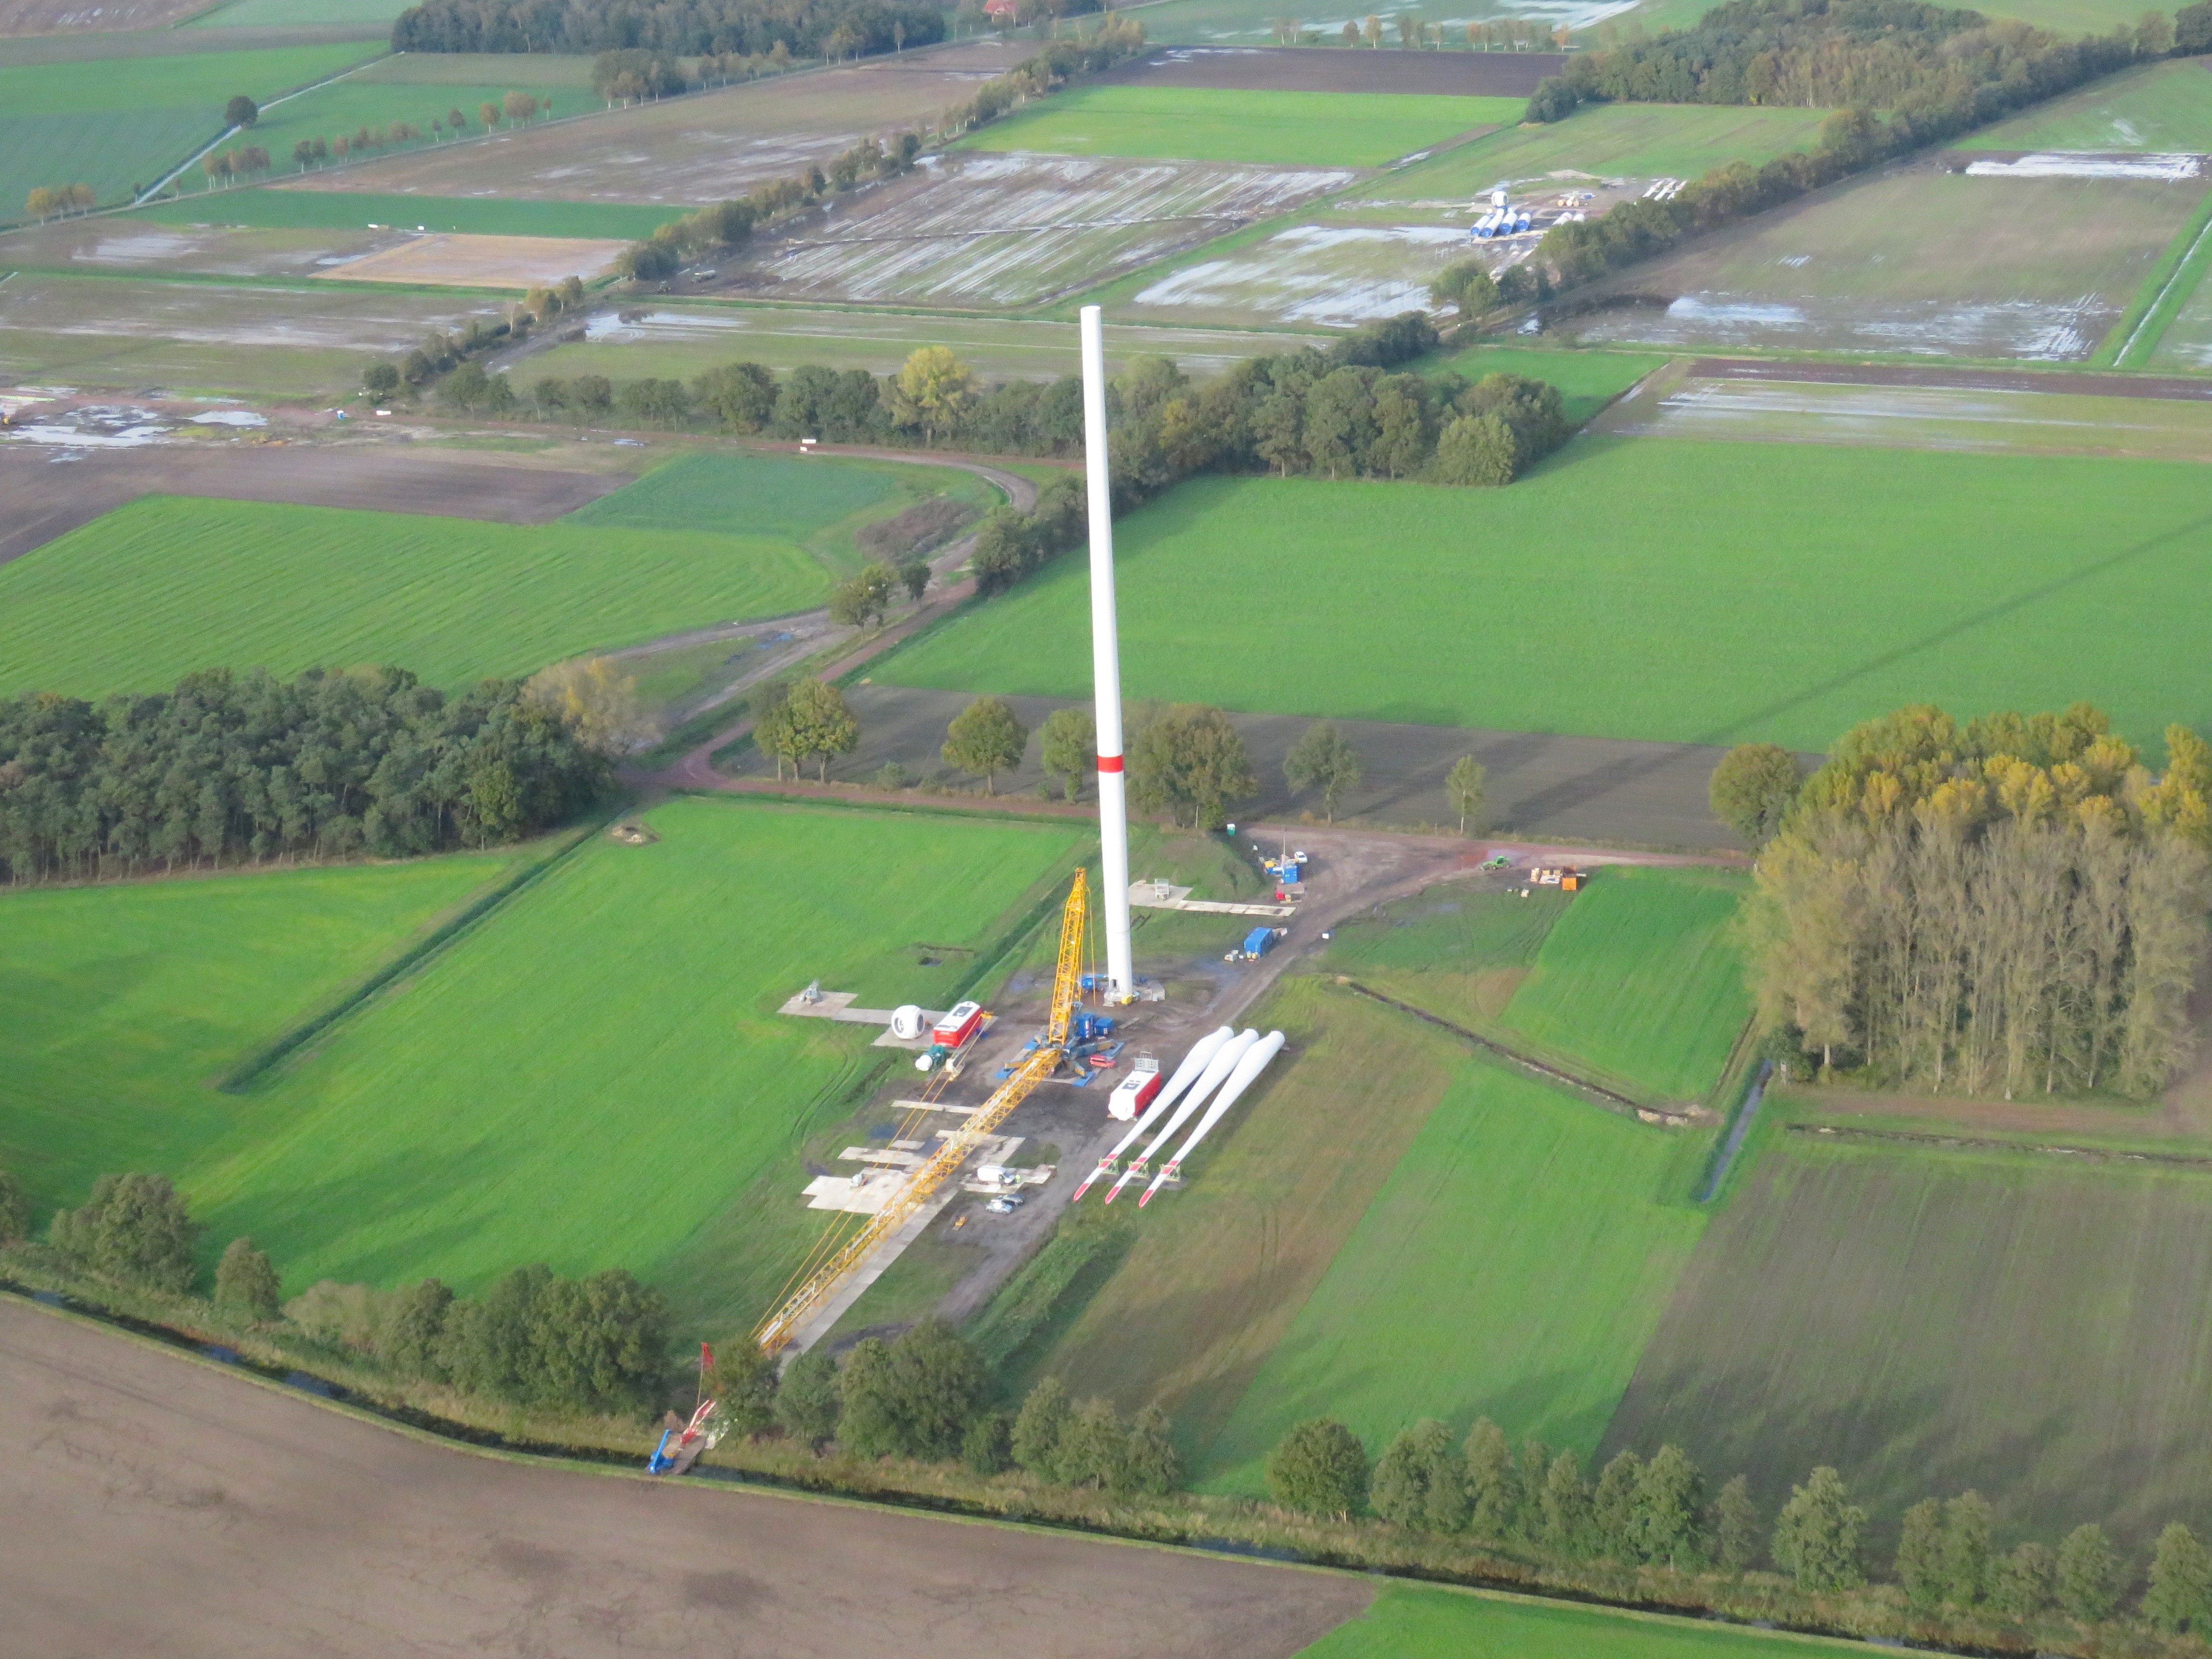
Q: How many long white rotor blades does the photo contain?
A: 3